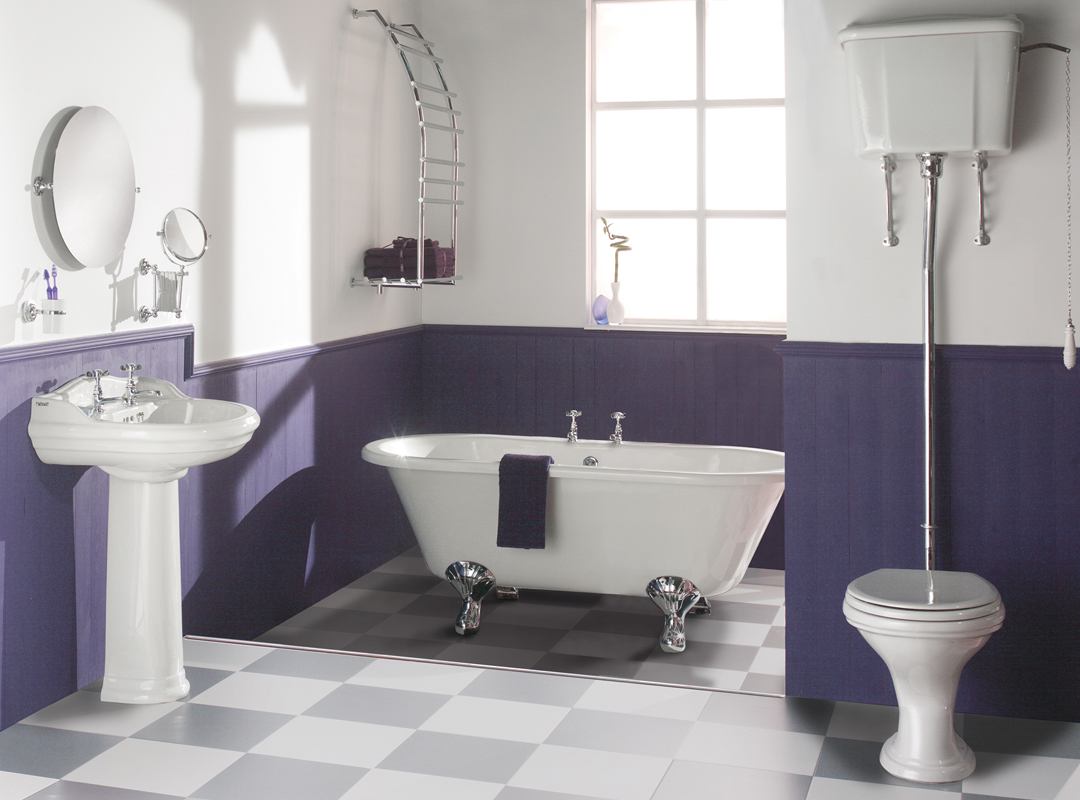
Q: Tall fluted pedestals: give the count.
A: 1